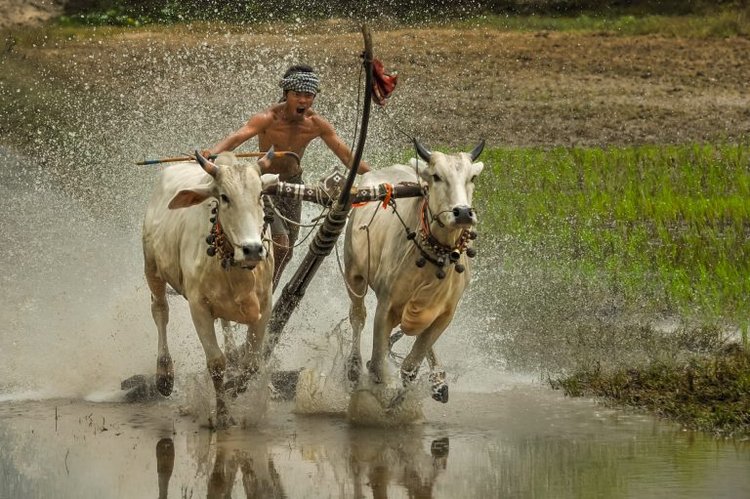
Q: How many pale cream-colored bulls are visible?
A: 2